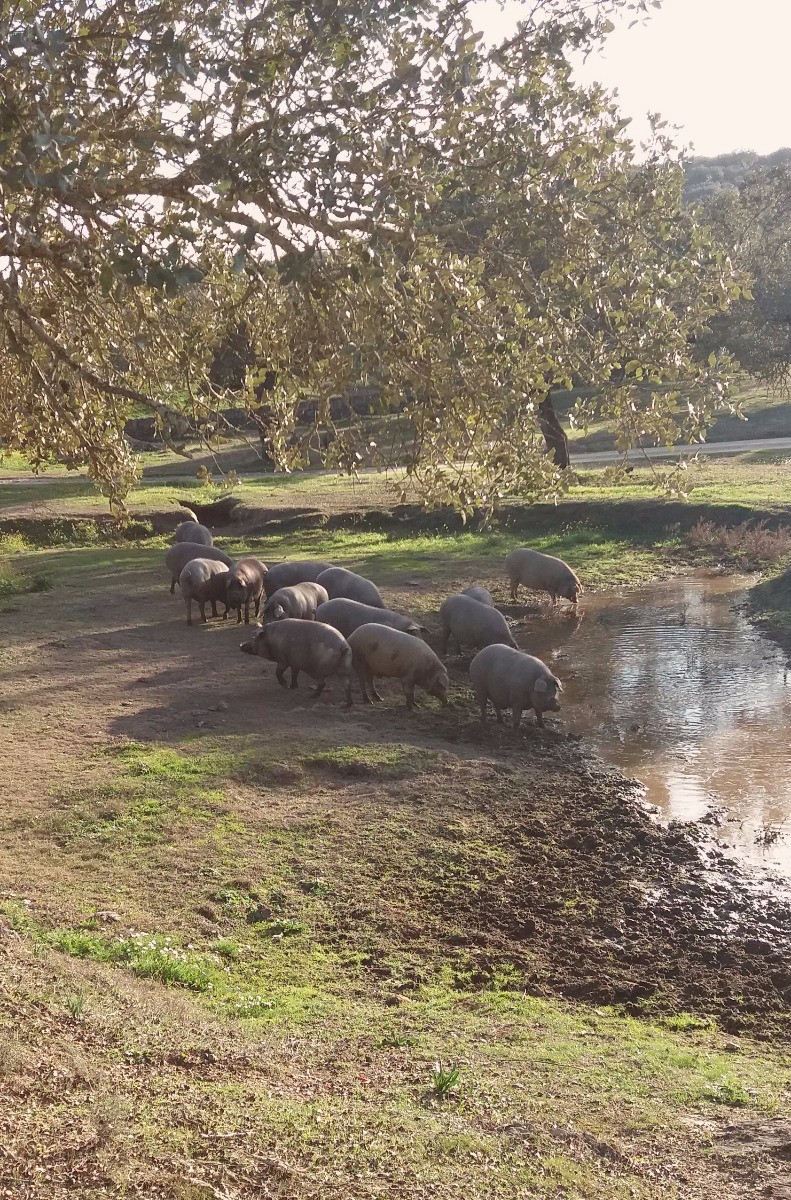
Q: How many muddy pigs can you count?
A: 14